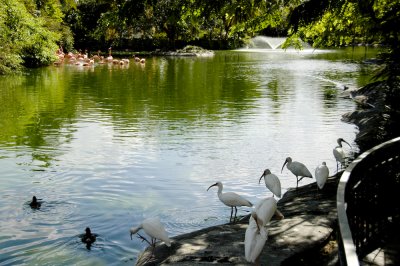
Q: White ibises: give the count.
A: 8